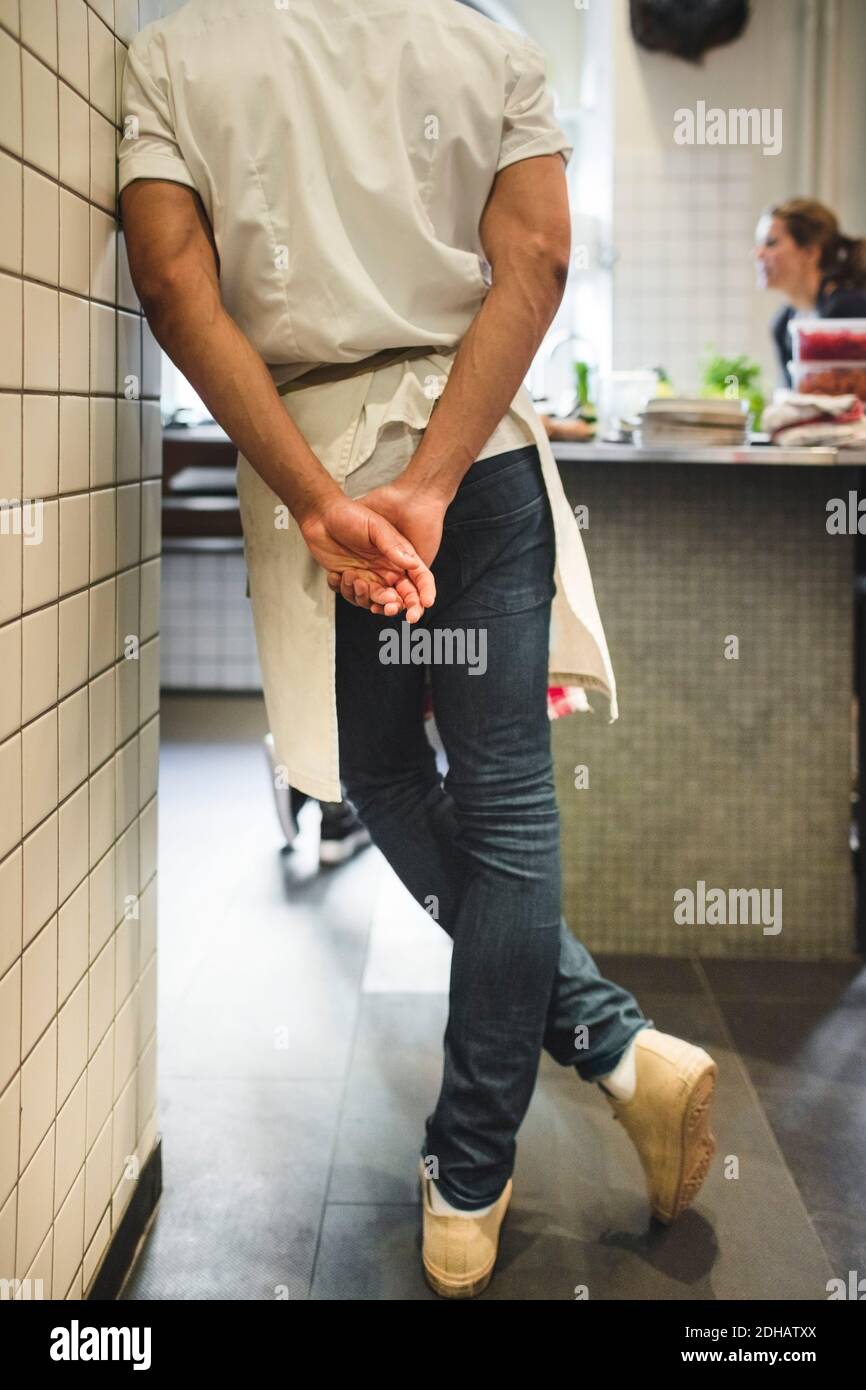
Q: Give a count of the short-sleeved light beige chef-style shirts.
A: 1